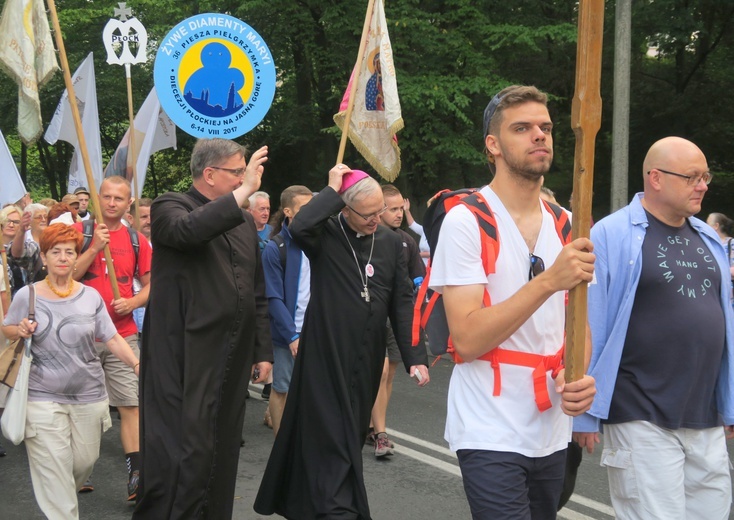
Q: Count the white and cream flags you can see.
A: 5